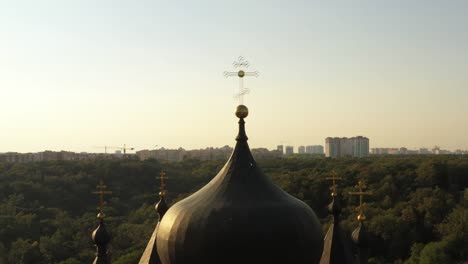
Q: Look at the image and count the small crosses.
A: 4